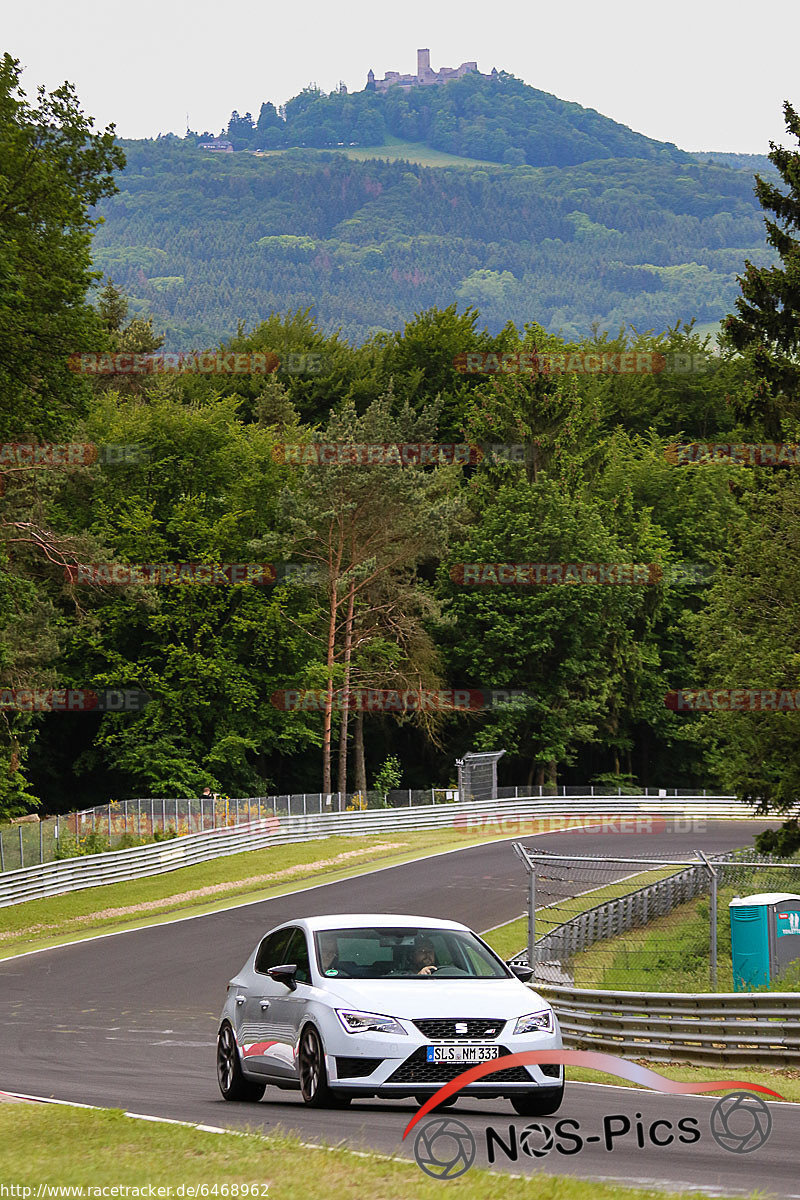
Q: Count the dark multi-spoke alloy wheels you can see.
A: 2